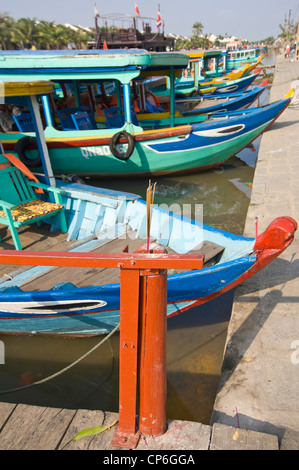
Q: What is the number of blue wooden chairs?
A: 4